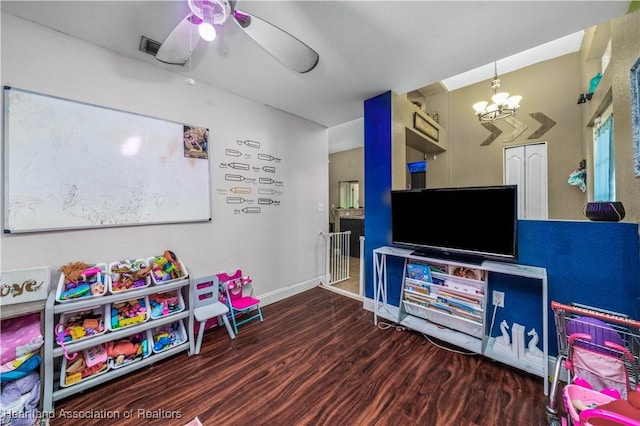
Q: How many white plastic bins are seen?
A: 9